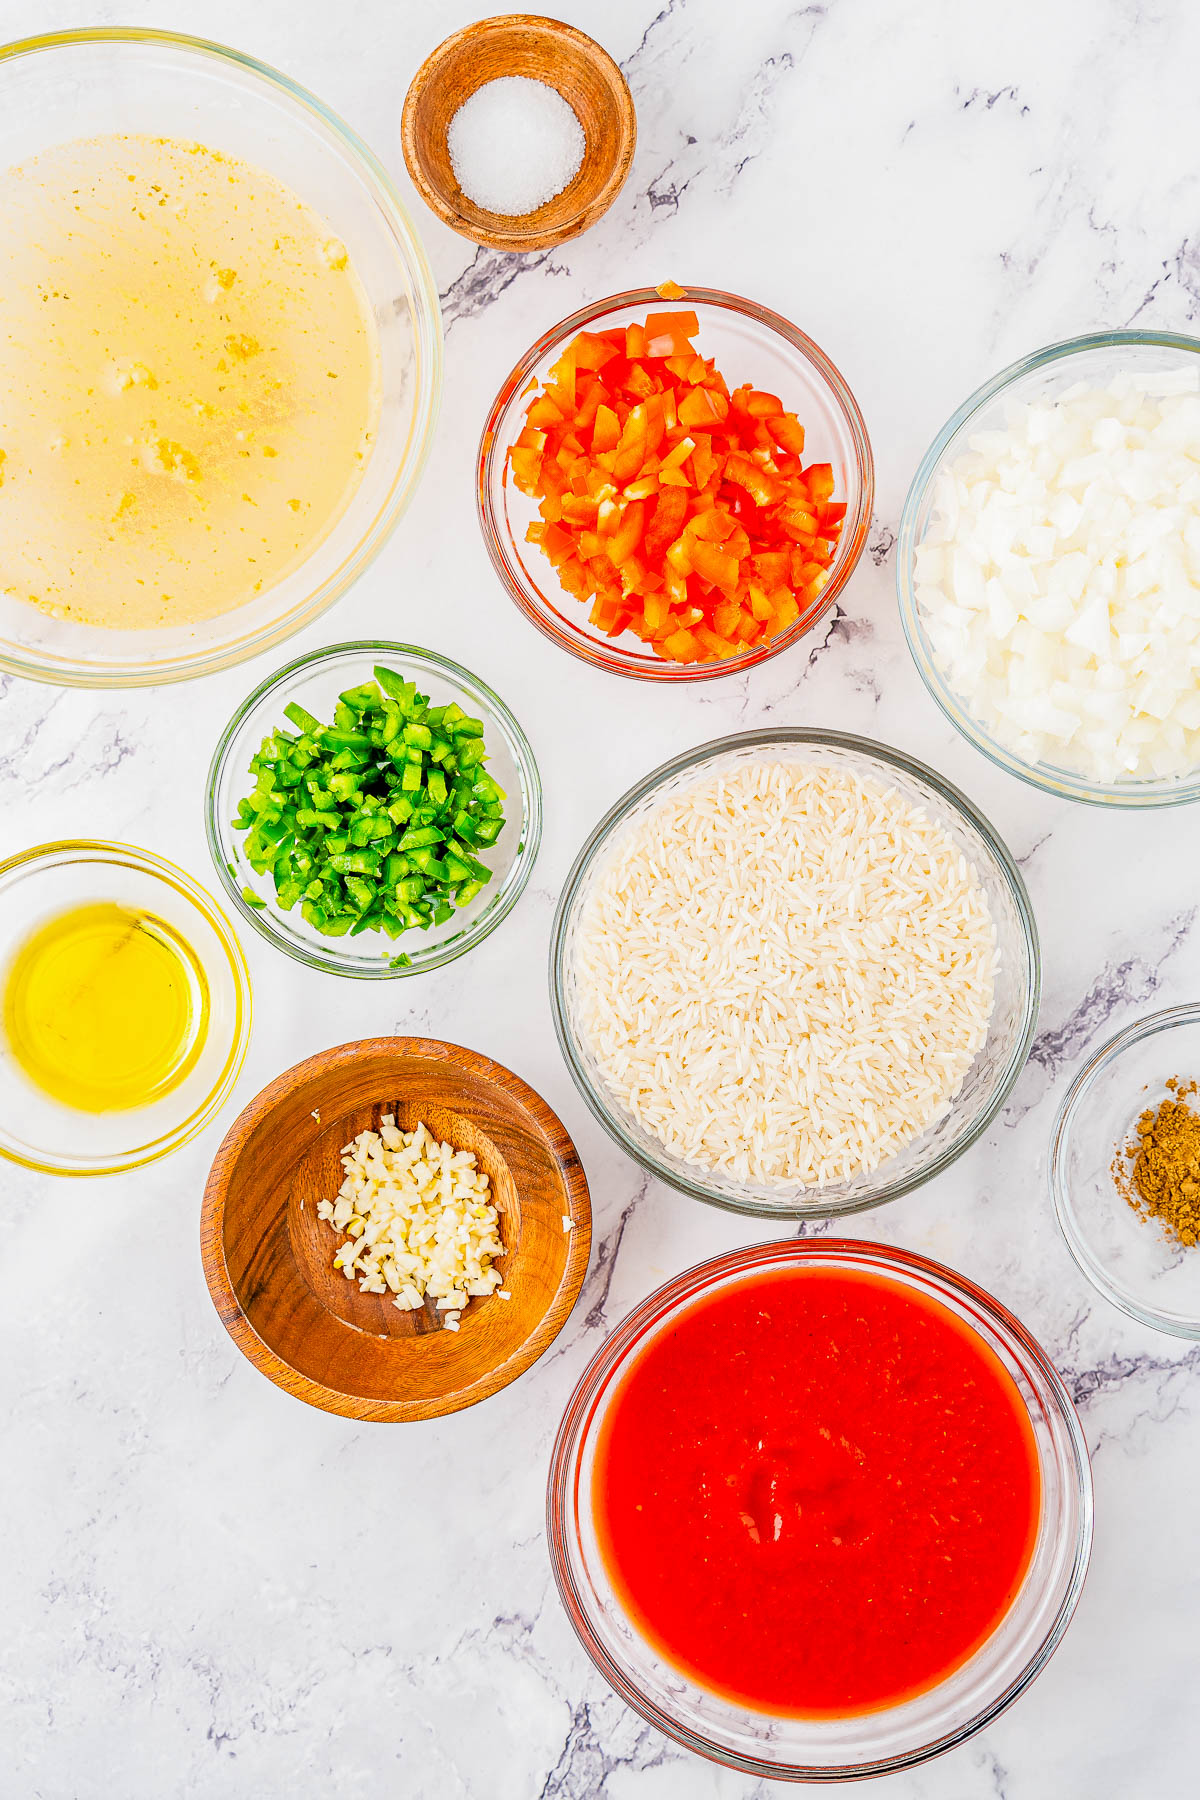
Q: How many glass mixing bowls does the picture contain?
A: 8